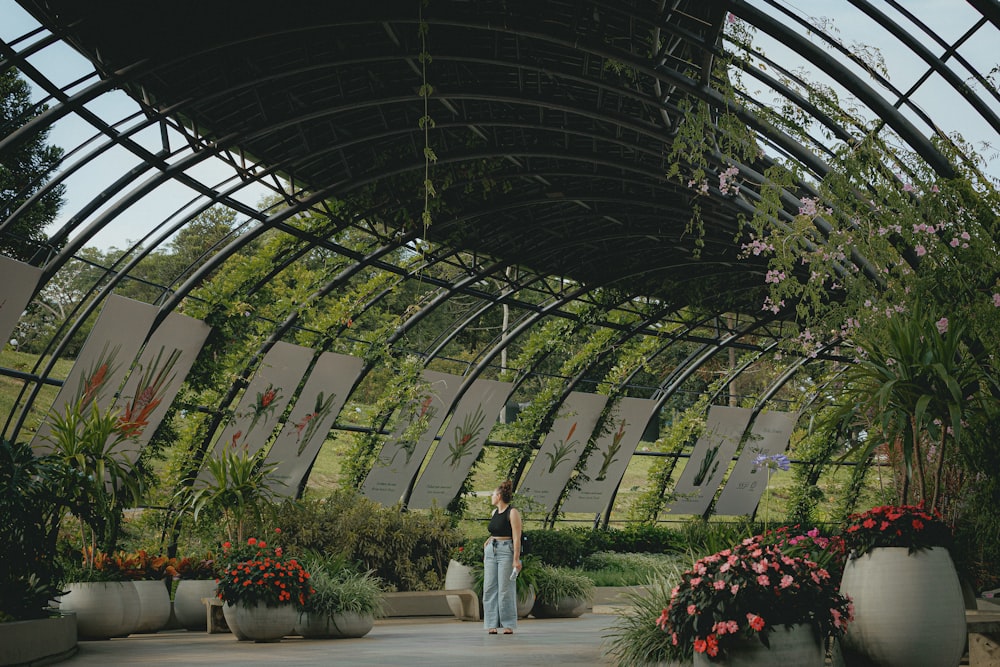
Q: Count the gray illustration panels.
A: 11